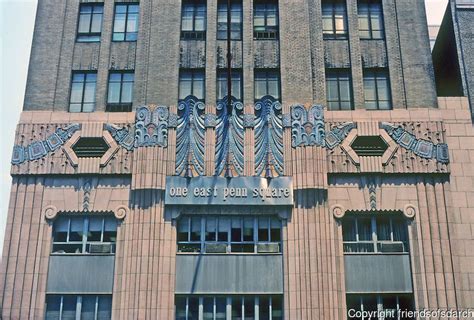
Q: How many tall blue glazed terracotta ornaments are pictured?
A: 3